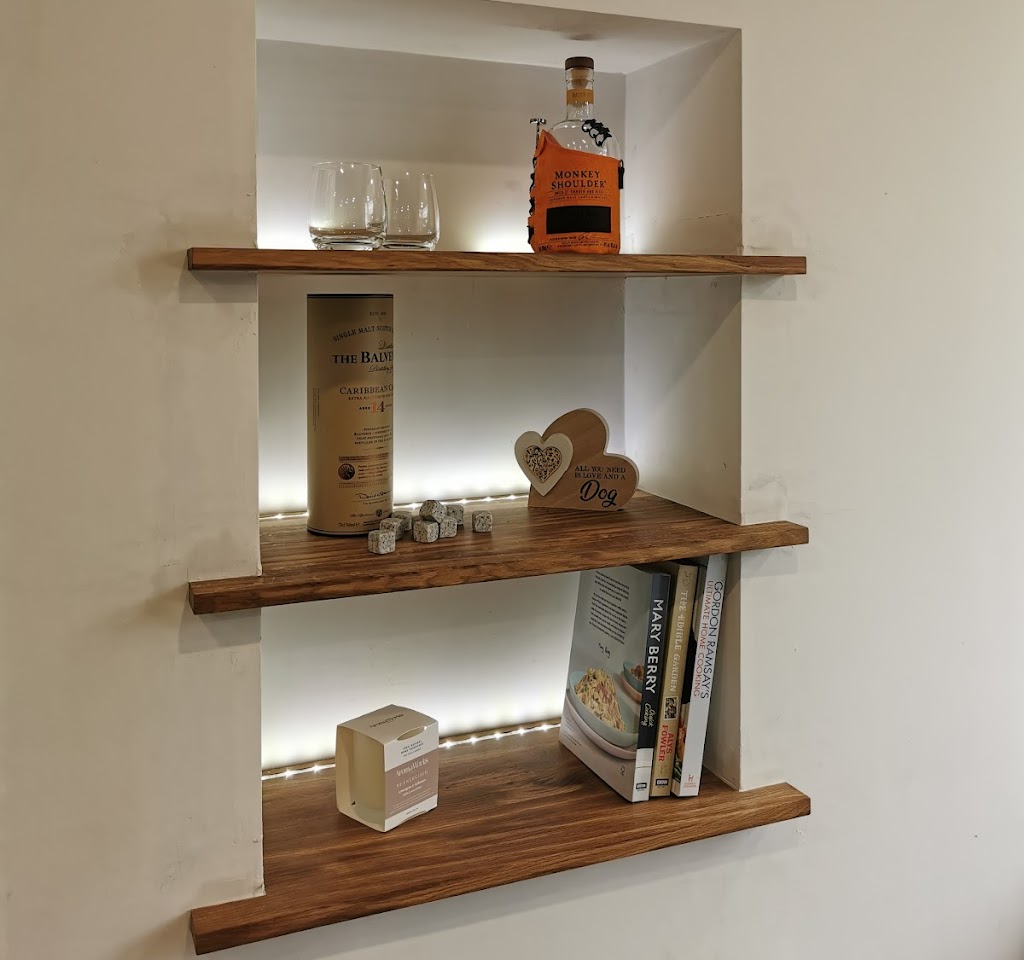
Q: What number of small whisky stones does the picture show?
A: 9